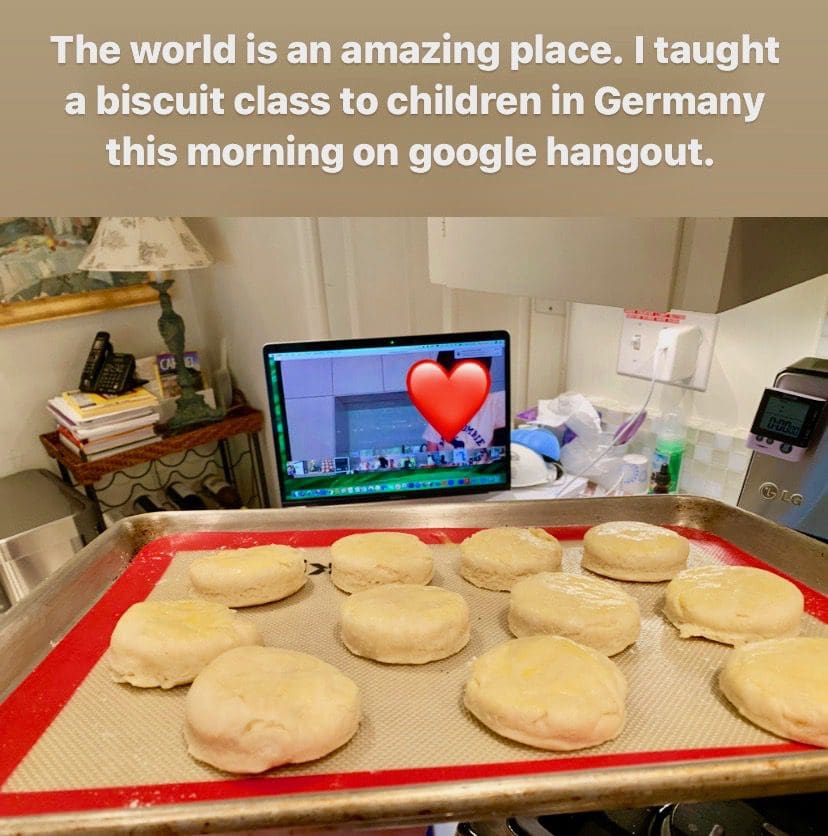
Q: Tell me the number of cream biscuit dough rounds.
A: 11